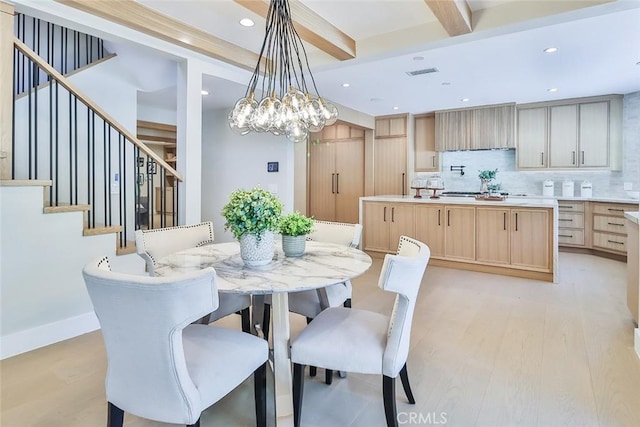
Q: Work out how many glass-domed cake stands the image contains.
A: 2